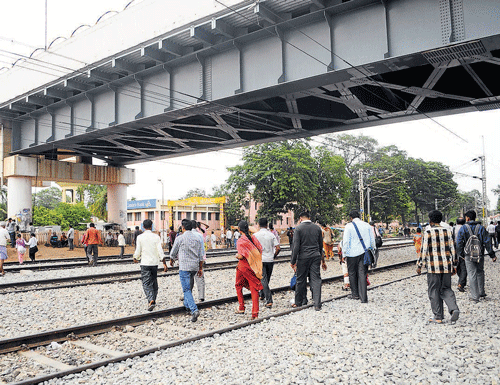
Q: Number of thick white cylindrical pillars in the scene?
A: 2